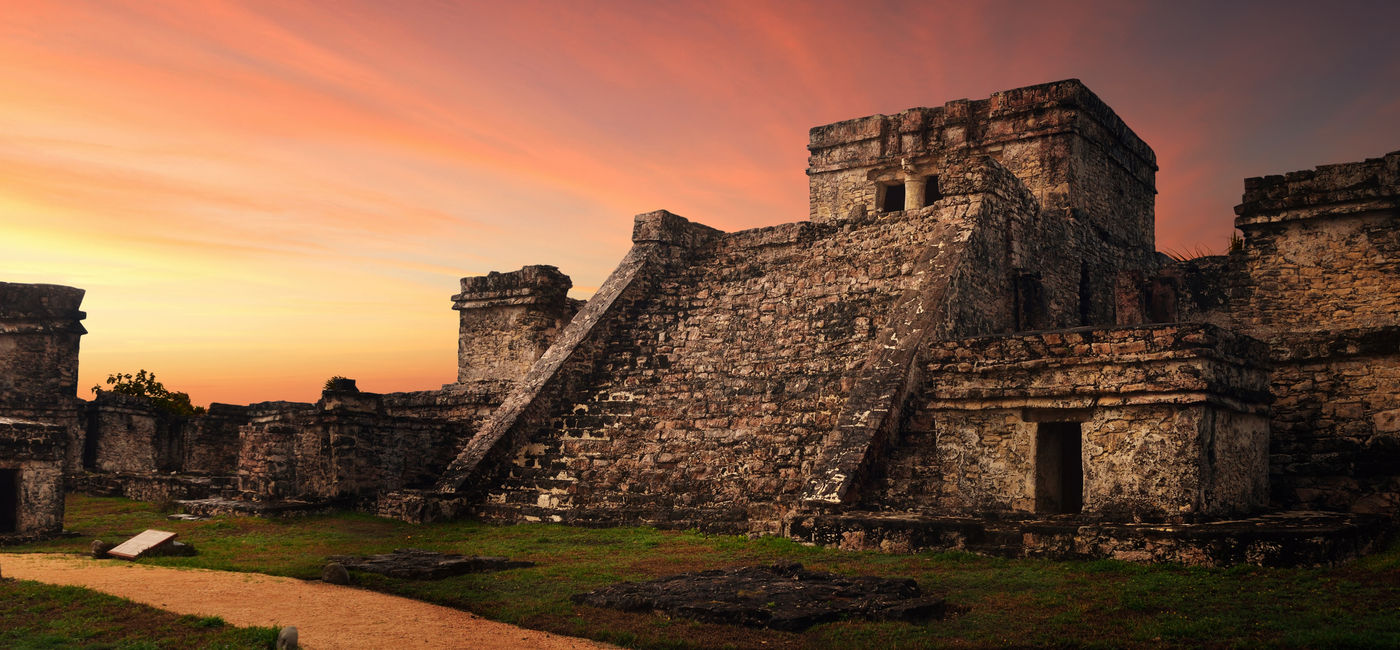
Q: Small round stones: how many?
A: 3